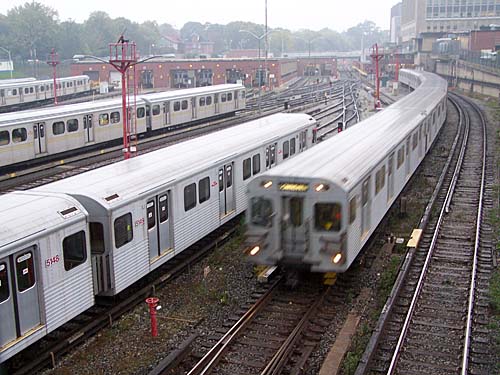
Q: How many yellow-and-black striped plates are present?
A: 2